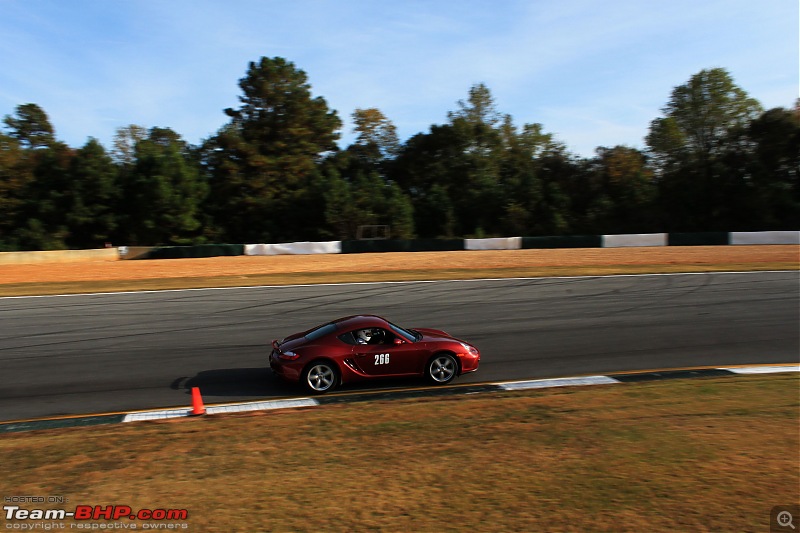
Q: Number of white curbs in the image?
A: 3